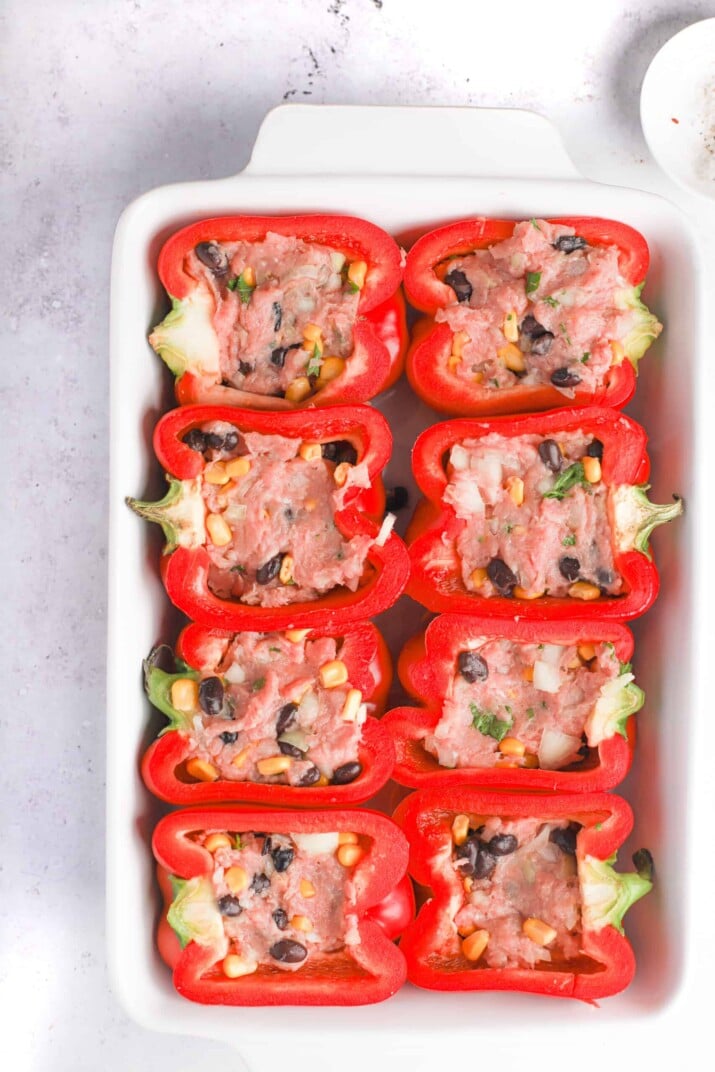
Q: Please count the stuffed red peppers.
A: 8